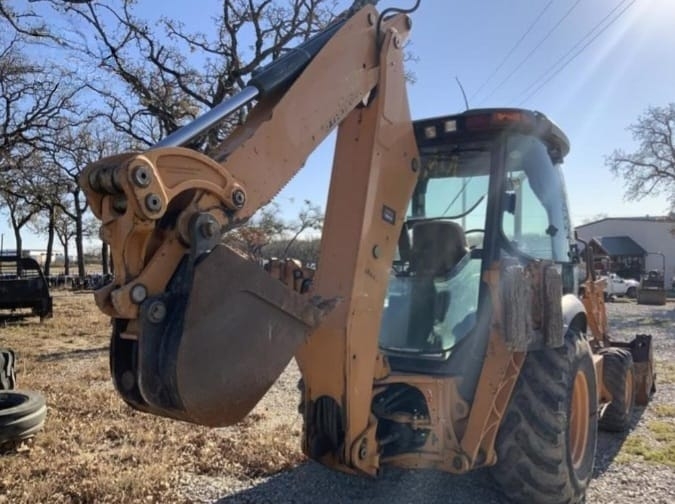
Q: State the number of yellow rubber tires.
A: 0